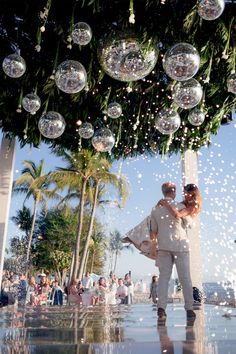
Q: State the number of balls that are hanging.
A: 15